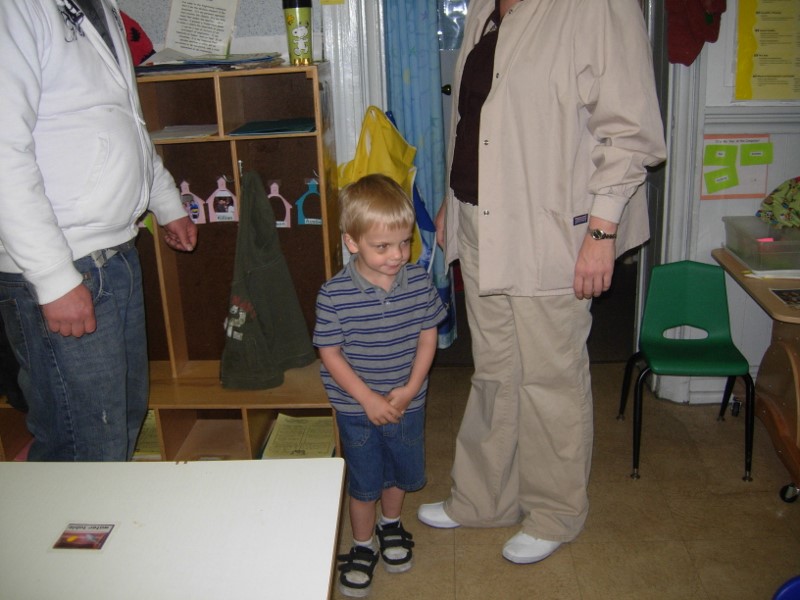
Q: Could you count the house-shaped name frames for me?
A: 4